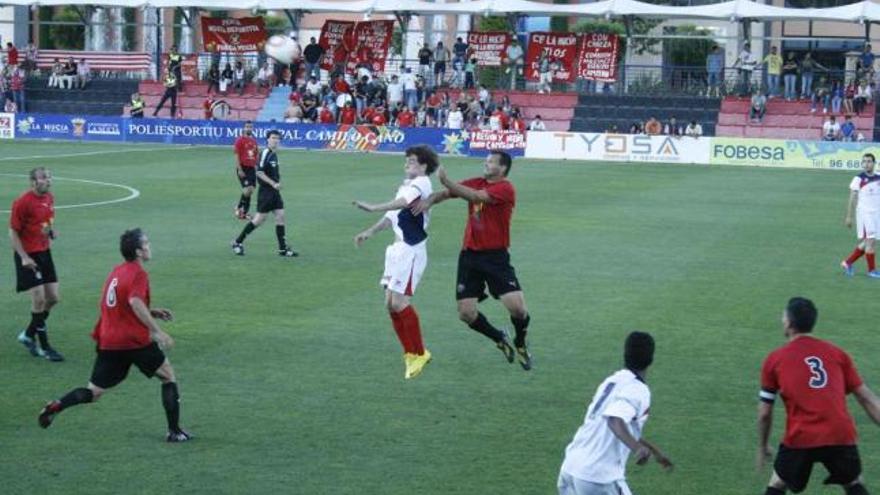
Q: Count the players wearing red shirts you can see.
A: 5